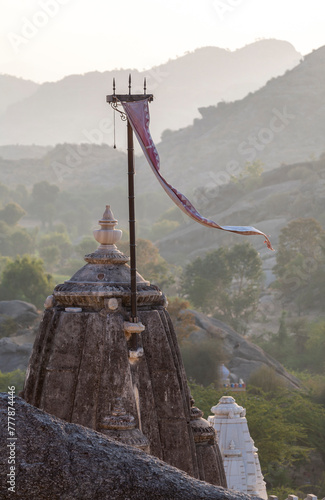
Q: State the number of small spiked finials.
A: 3